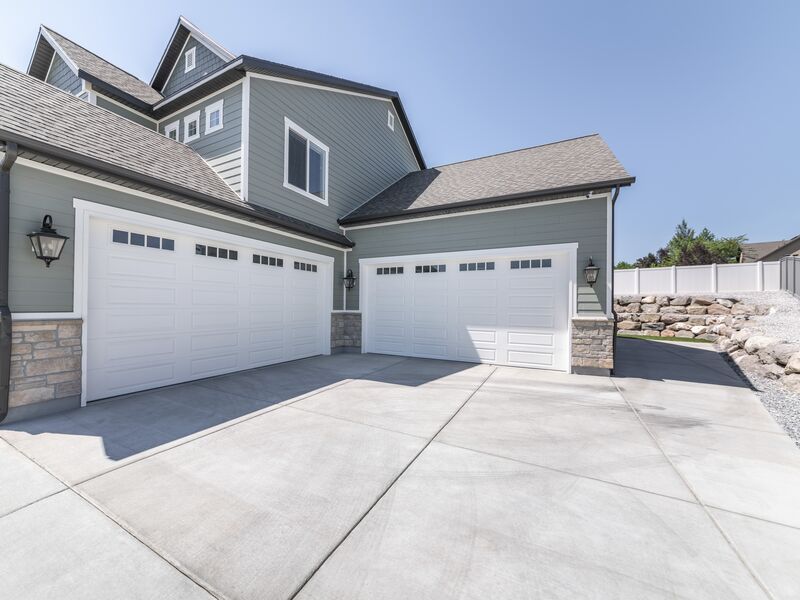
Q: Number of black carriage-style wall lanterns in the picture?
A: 3